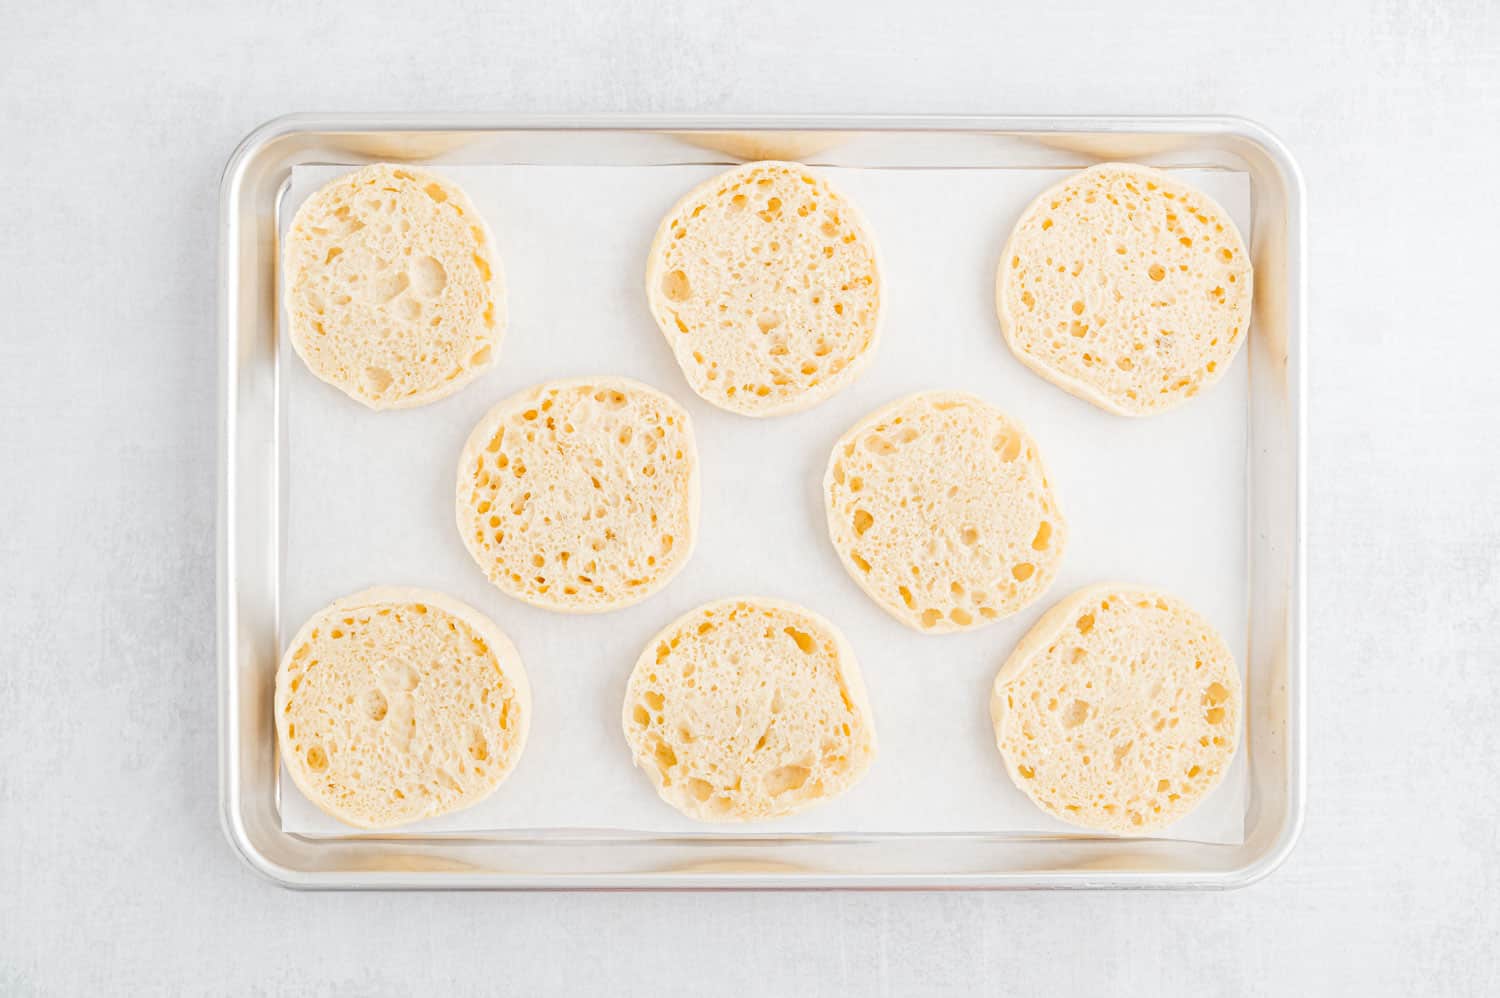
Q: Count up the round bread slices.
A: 8